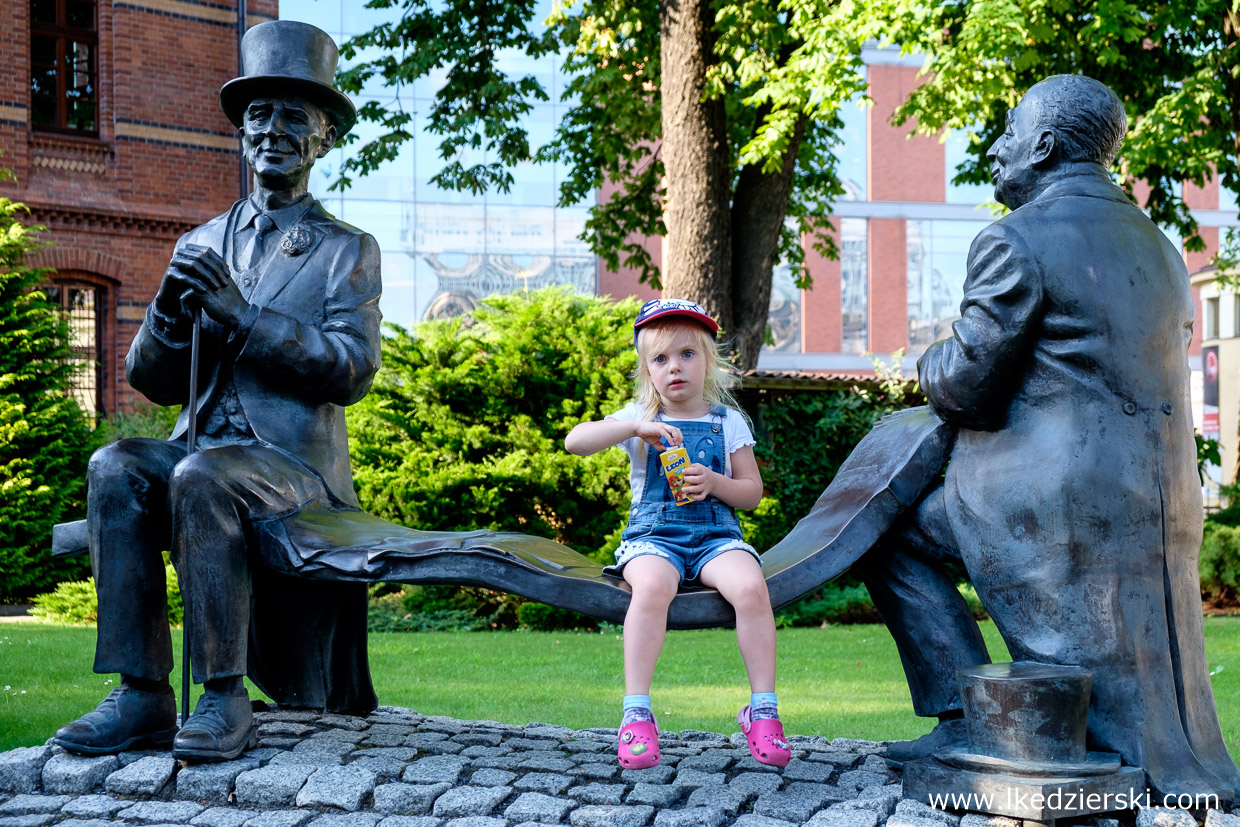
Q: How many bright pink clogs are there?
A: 2